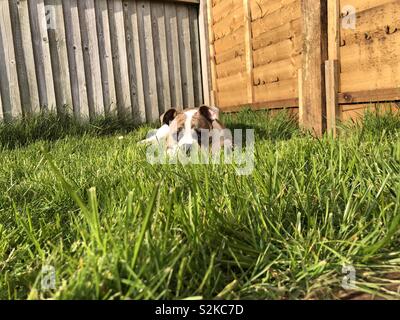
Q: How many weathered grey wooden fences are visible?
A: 1